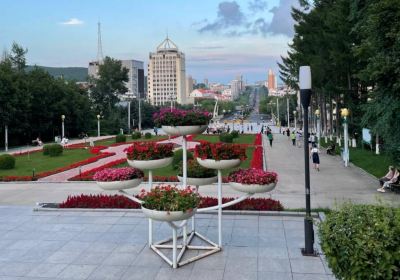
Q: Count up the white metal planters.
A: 7